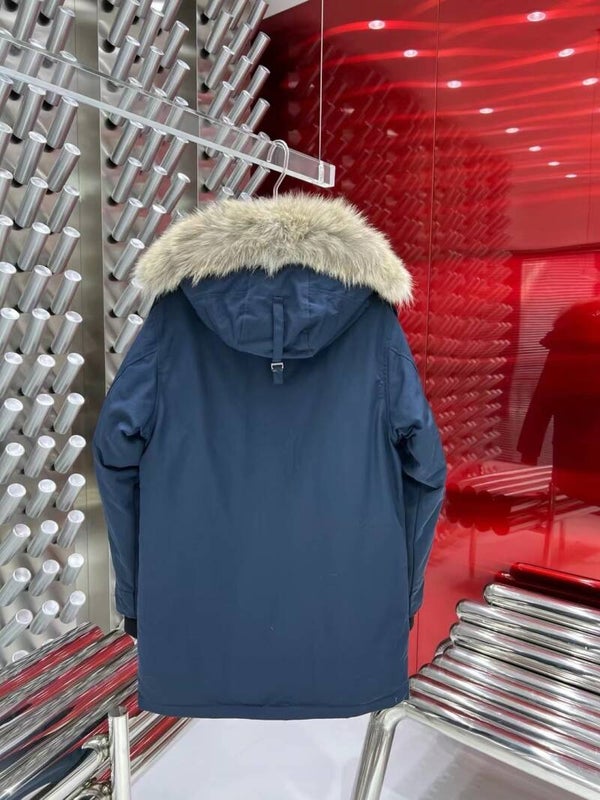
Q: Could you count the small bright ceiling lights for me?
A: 11